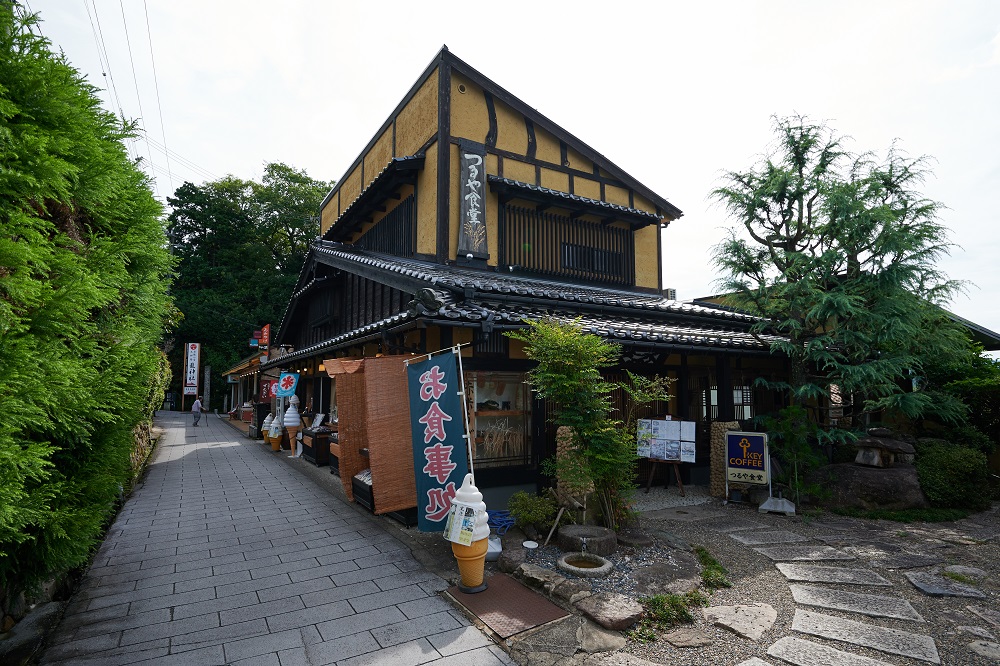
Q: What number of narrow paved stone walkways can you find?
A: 1